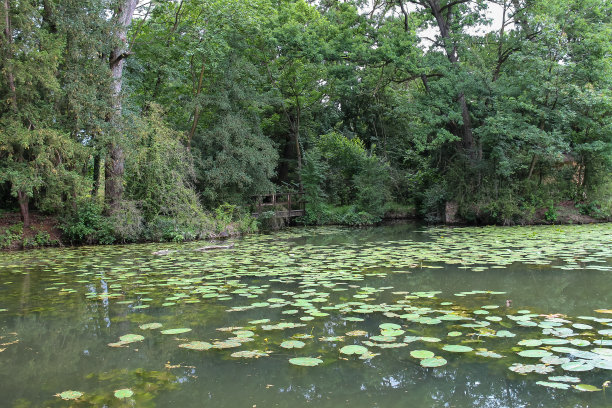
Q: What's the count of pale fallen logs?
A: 2